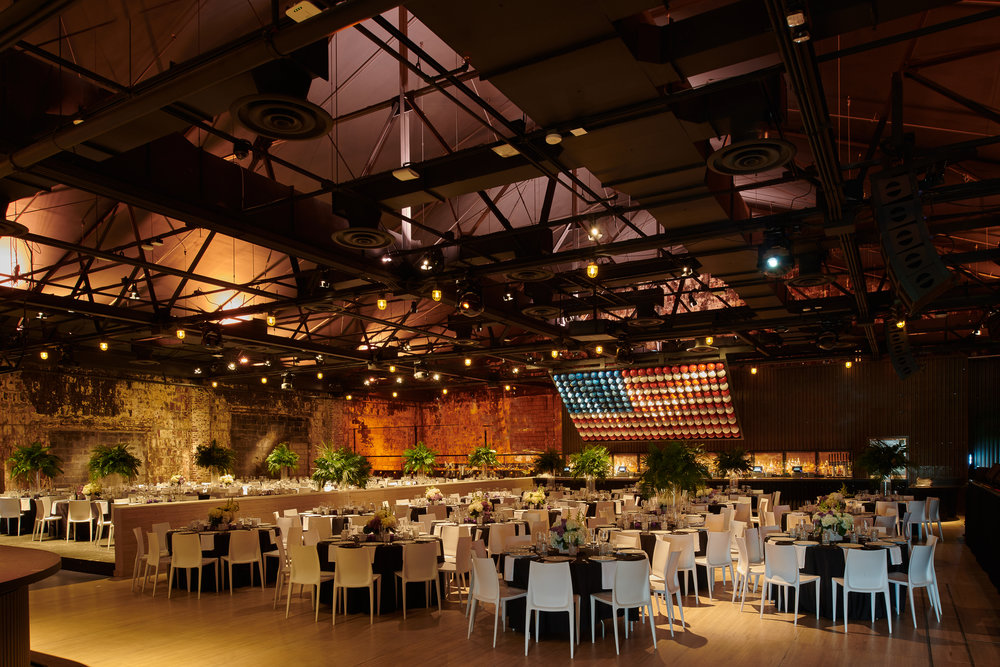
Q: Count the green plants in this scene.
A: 12